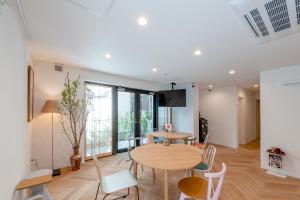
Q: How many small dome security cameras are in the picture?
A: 2